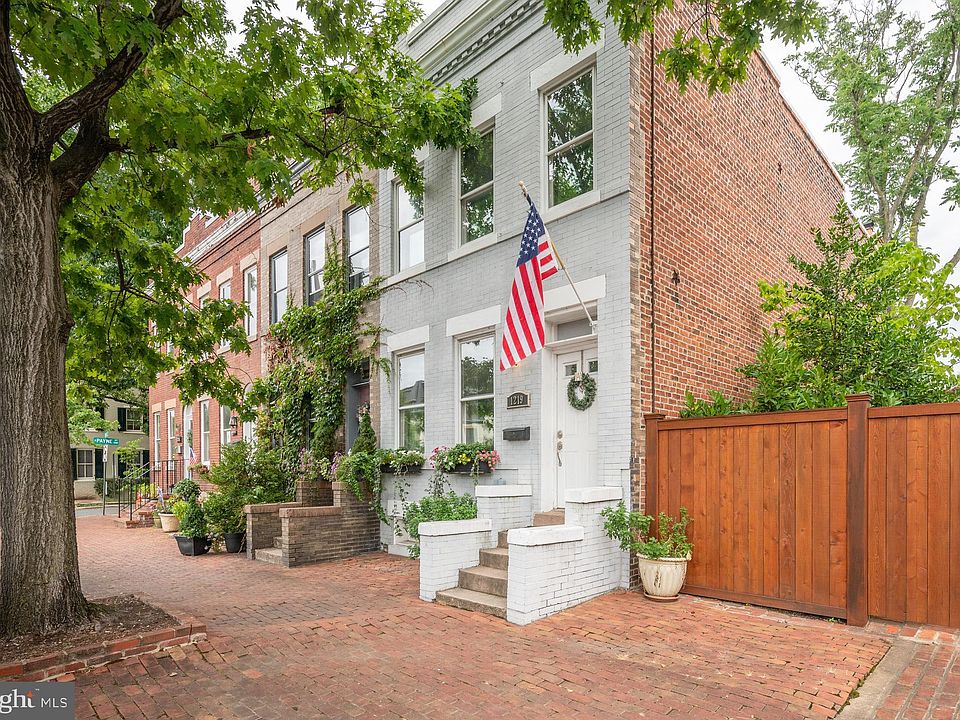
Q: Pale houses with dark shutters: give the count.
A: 1